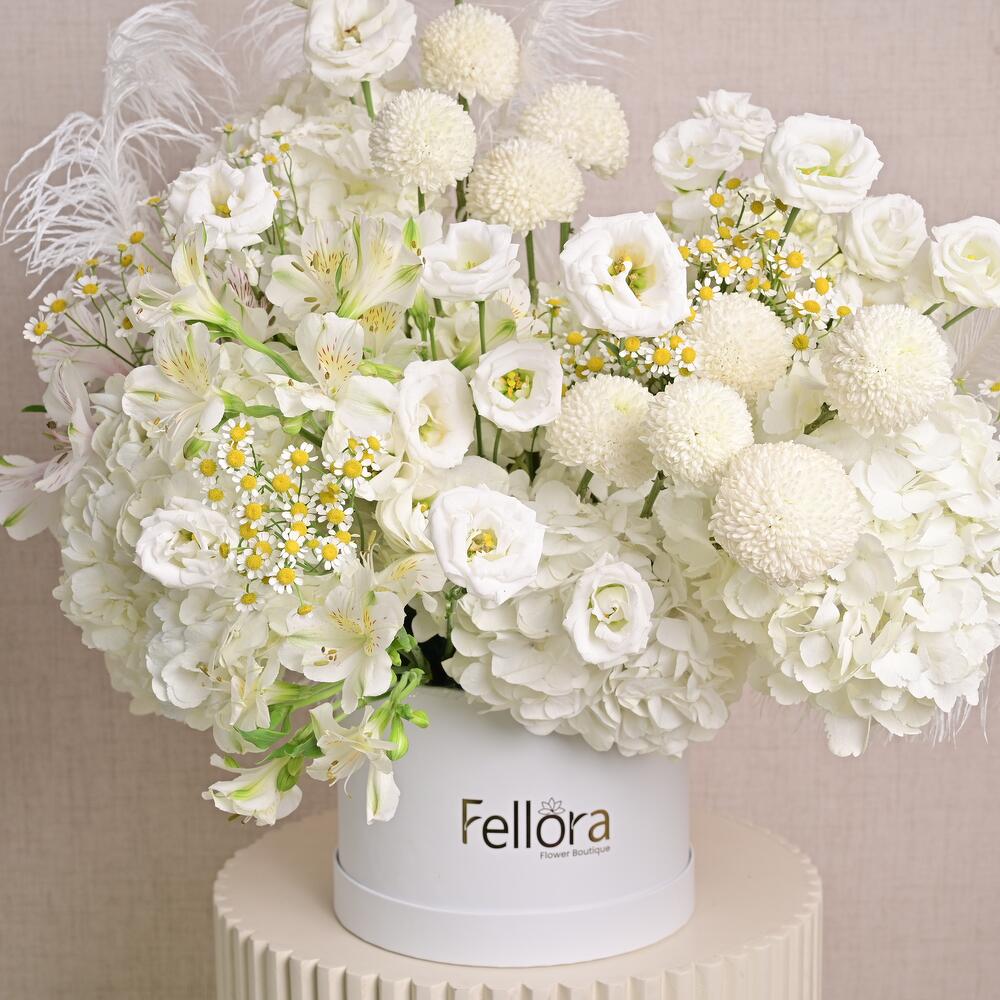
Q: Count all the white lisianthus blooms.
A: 14